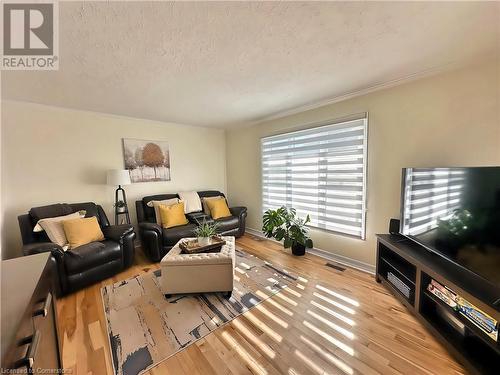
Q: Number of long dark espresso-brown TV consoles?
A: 1